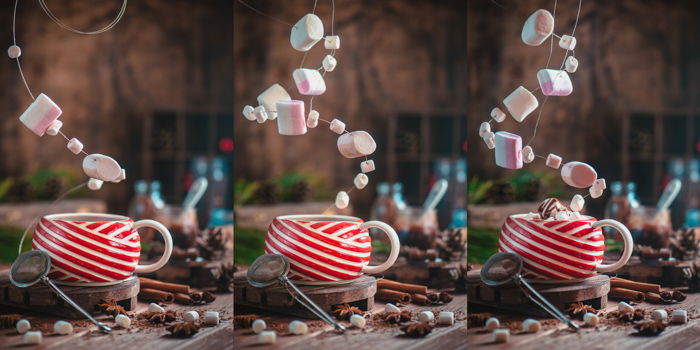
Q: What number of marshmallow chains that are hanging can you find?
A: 3